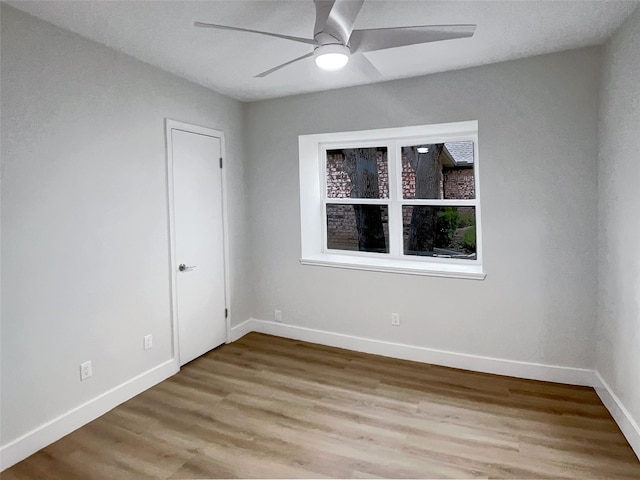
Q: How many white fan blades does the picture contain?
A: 6